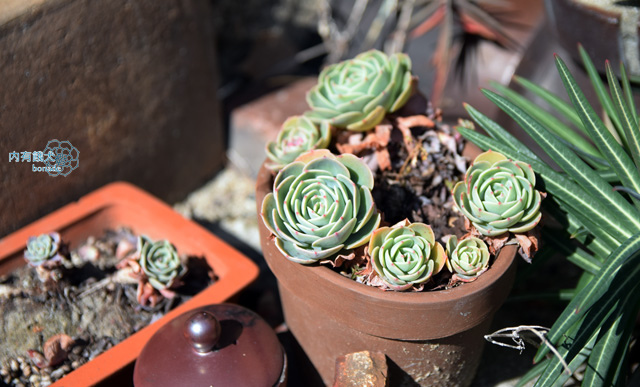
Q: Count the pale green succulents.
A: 8